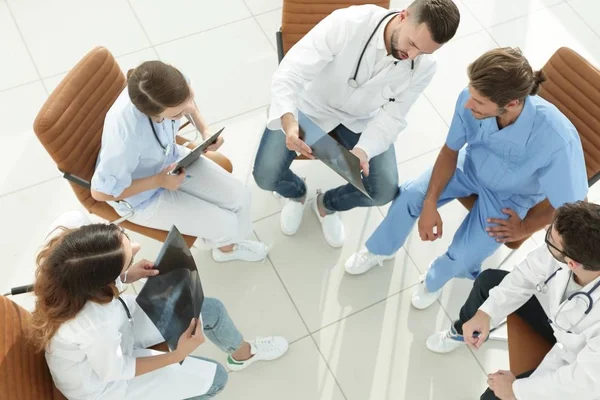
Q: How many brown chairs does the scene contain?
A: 5